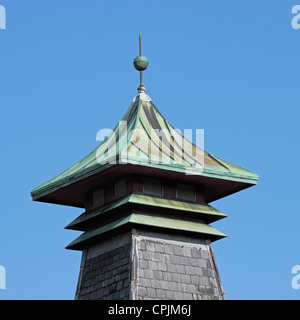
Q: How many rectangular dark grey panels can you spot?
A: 4